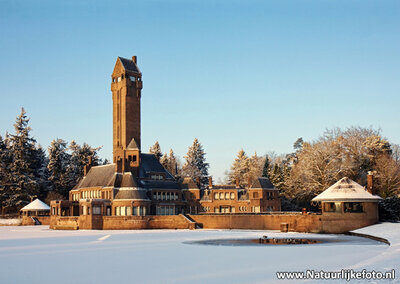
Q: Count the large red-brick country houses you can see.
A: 1